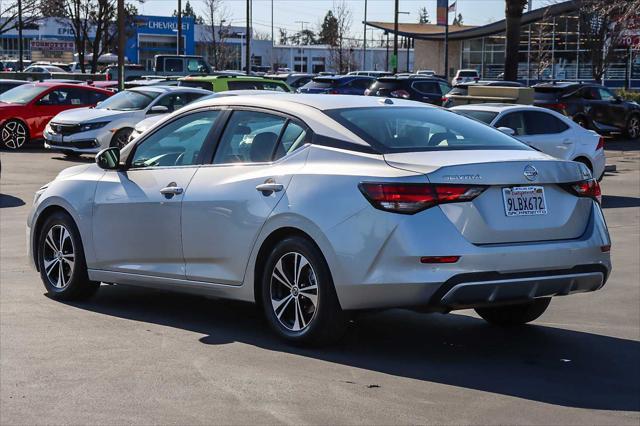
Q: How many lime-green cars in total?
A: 1